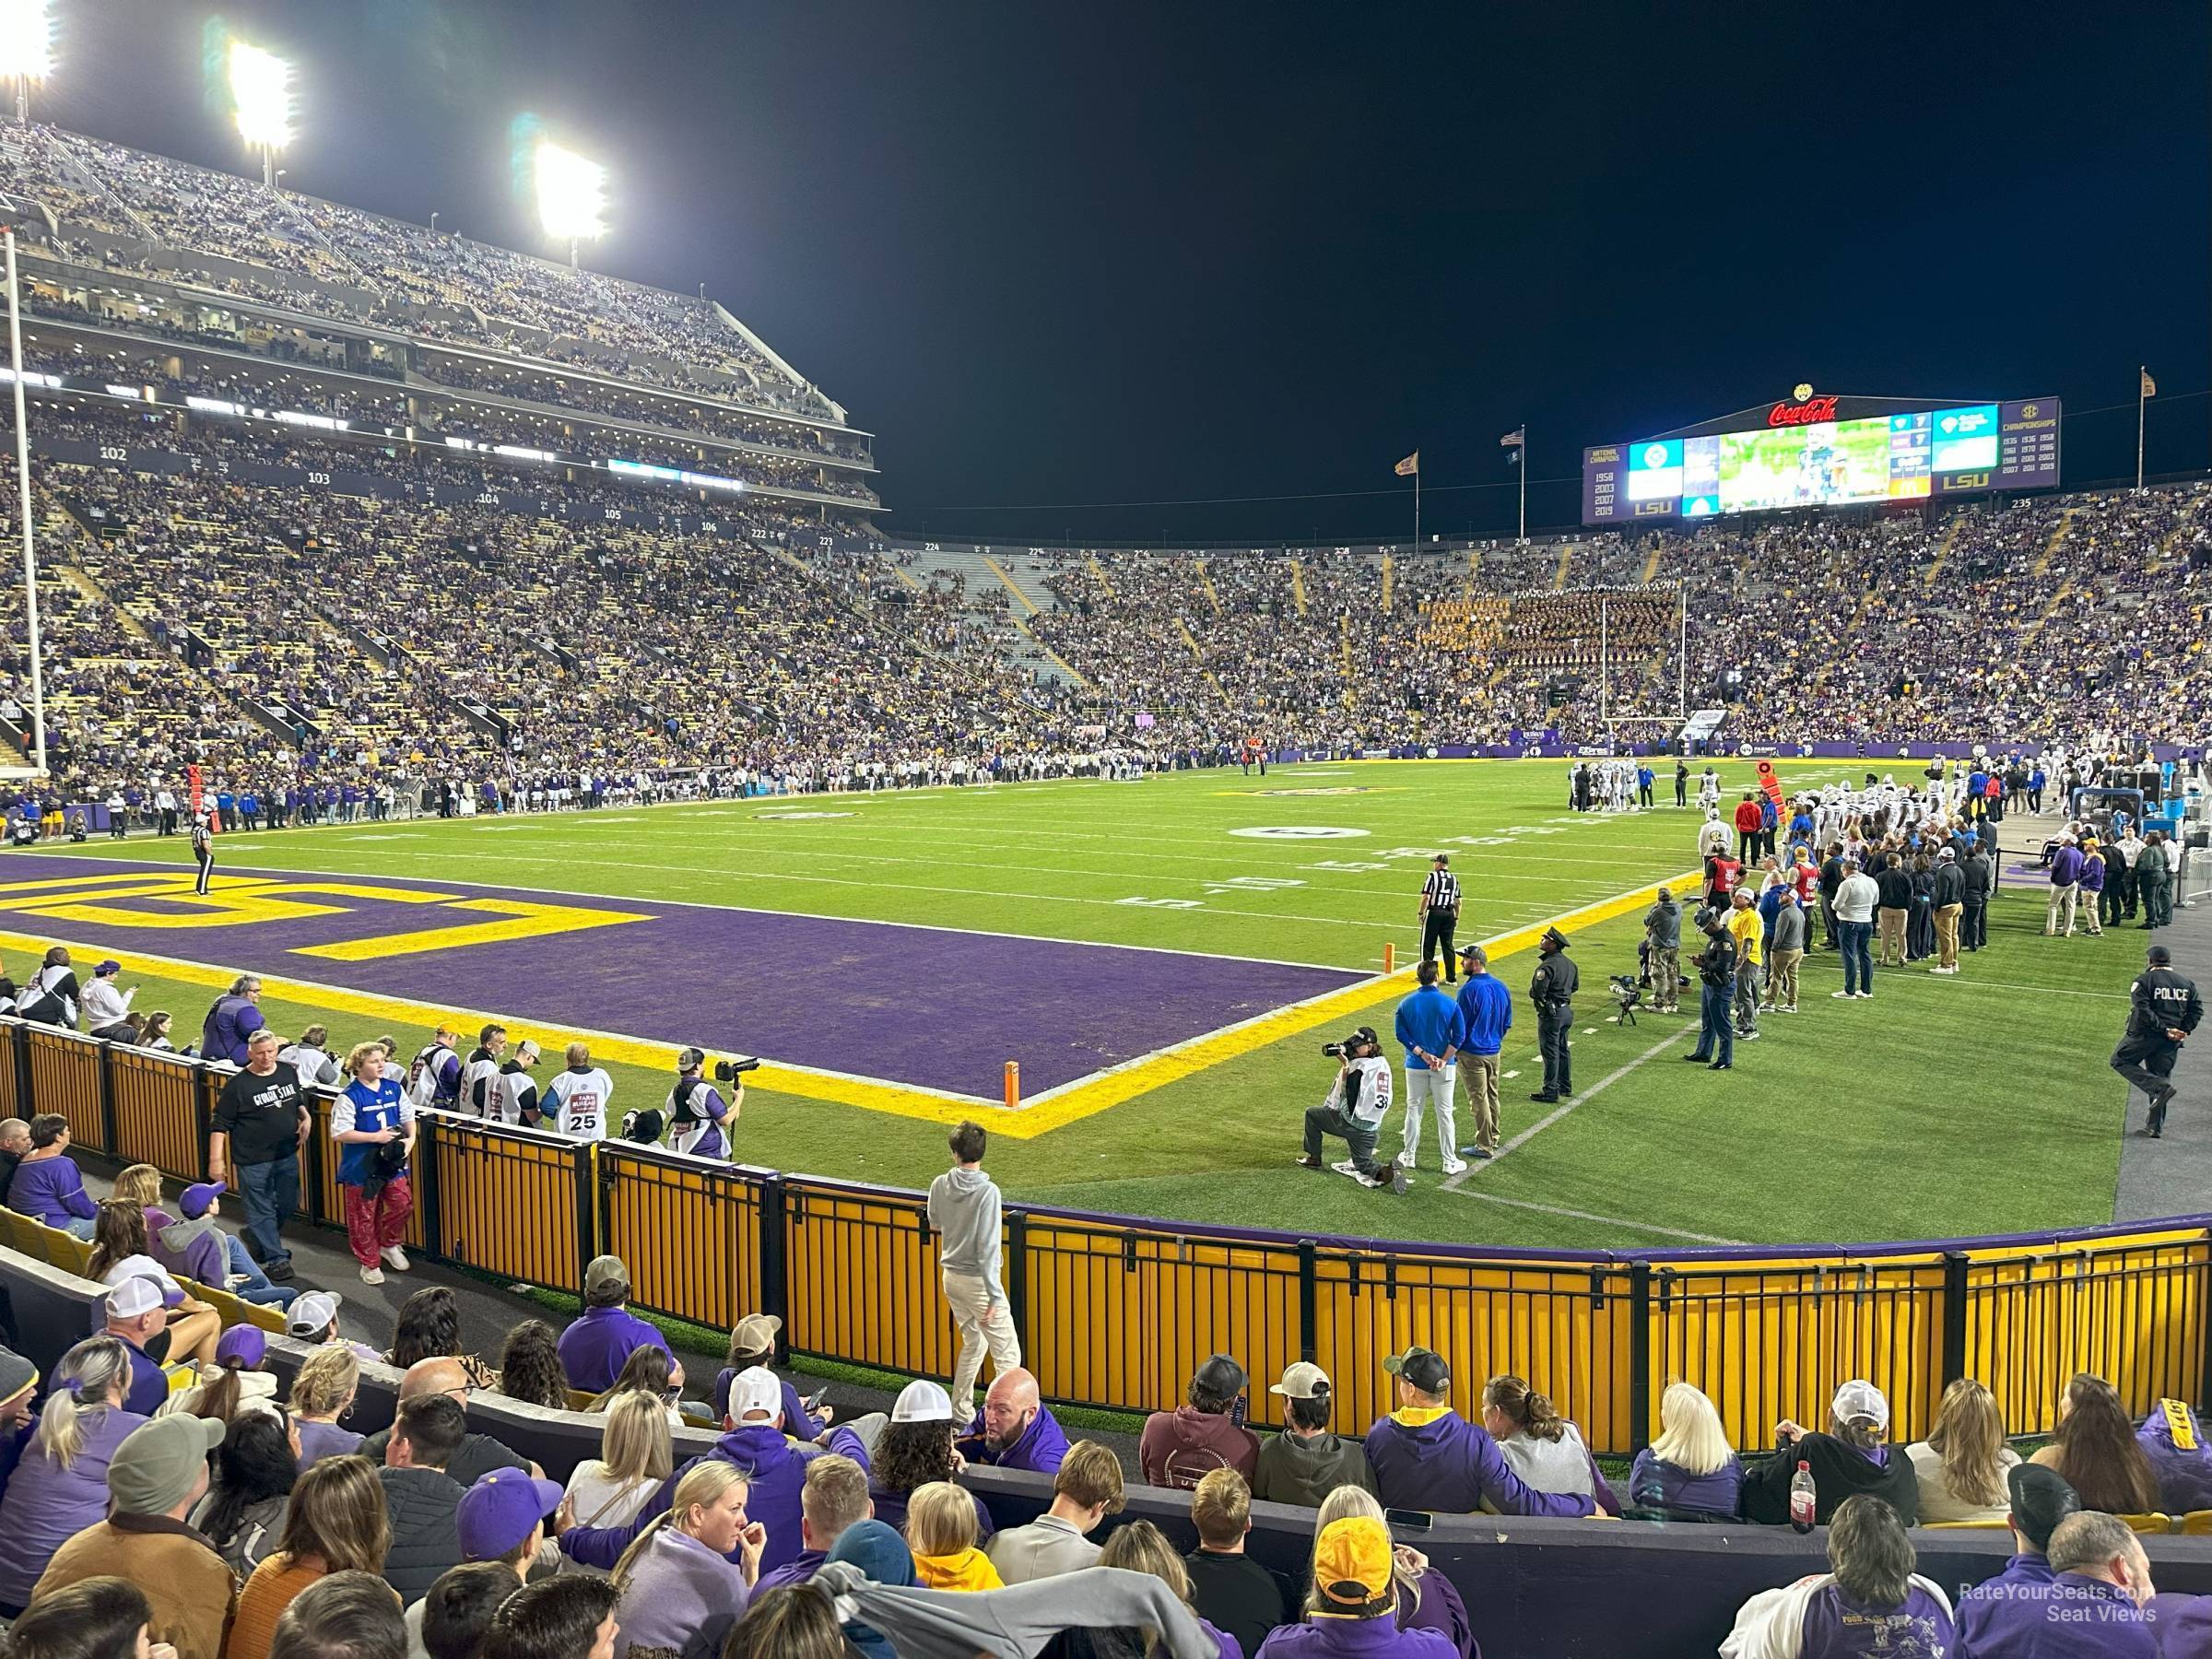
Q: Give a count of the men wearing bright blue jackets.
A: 2